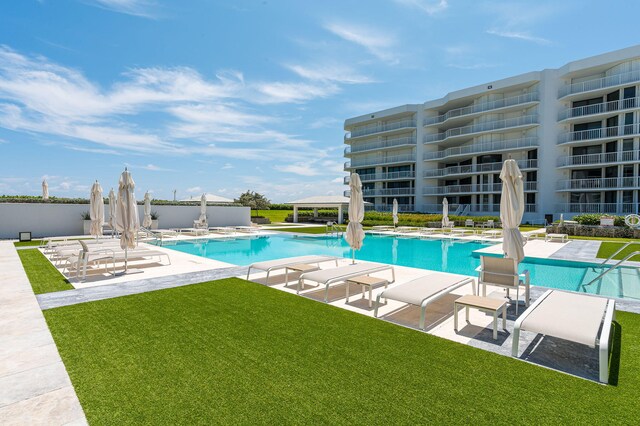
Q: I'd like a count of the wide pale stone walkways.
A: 1